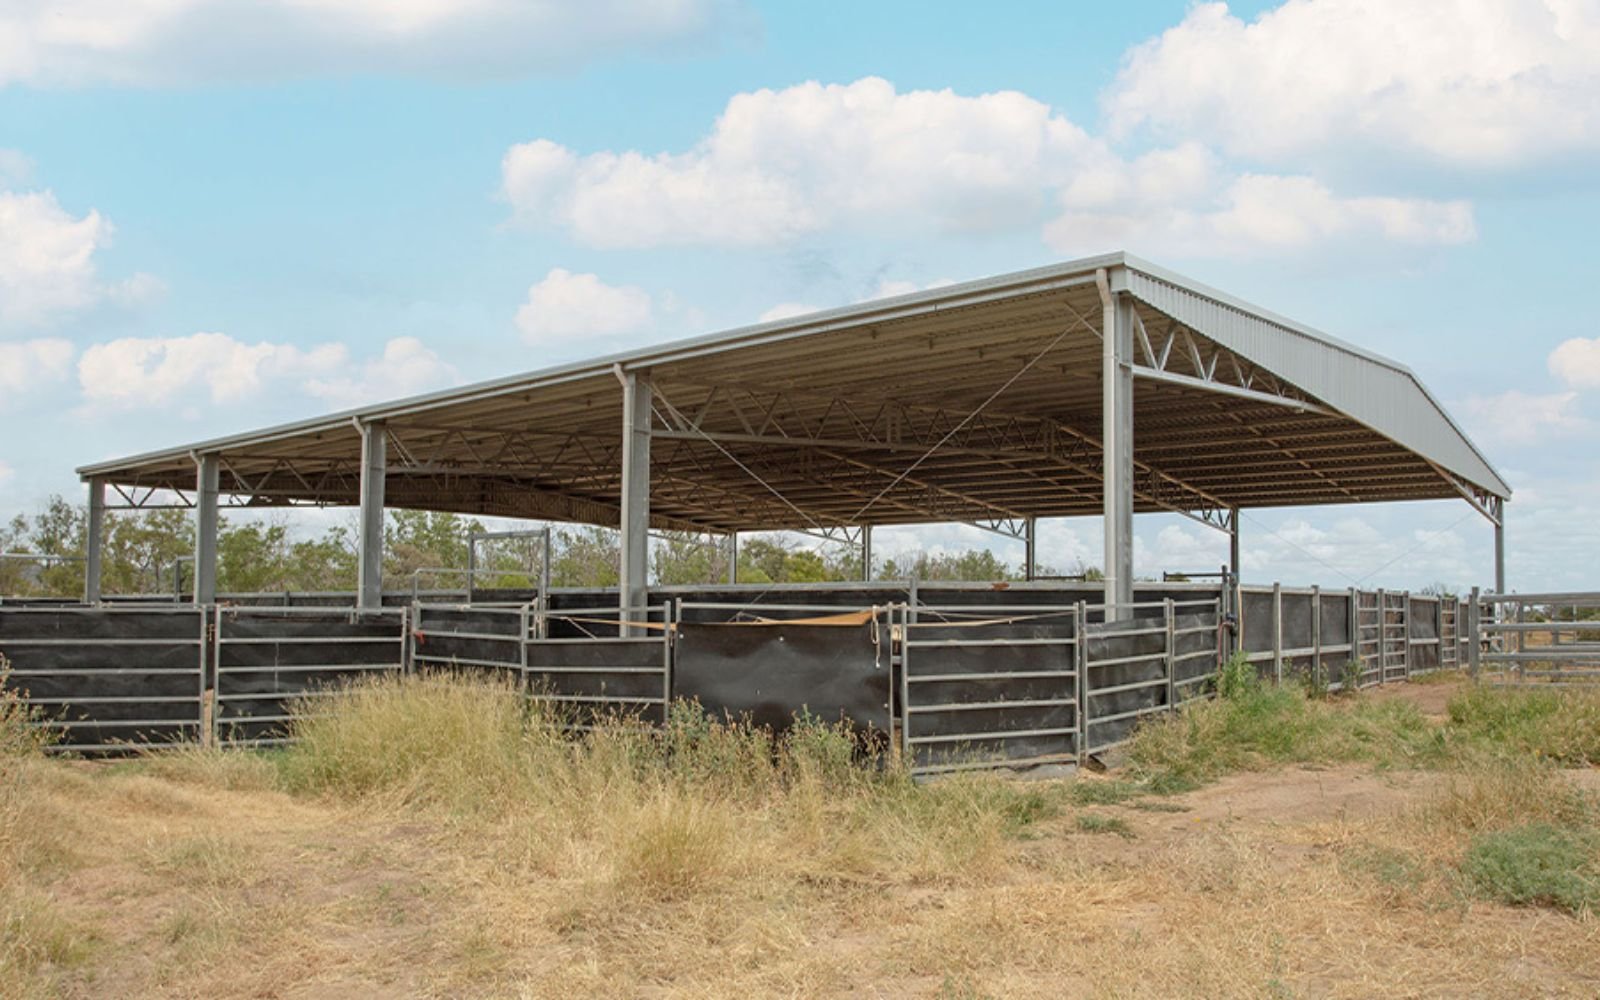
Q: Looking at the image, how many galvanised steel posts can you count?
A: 10